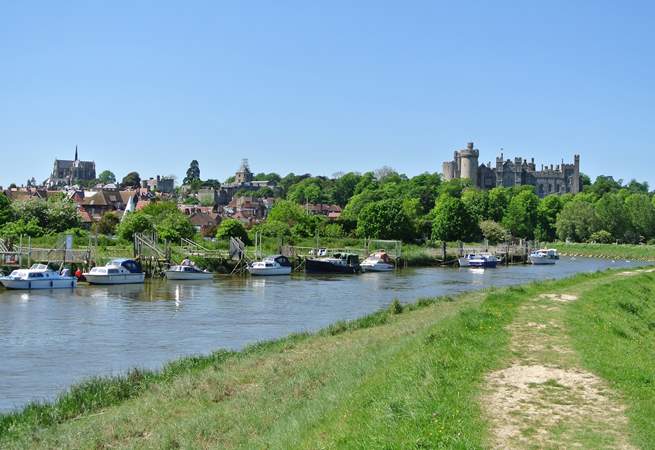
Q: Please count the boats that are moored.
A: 8